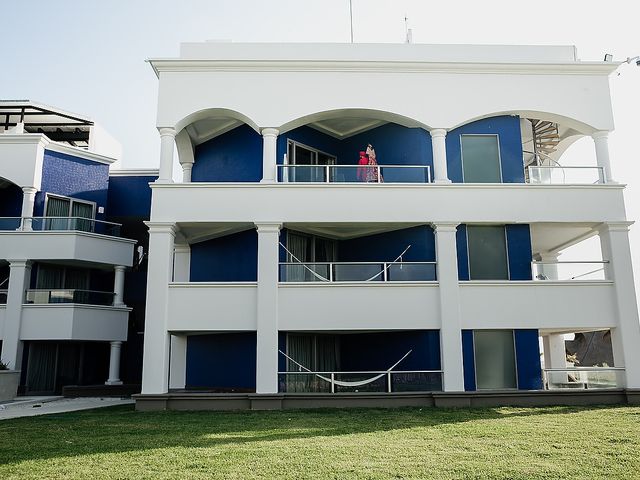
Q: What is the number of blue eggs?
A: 0